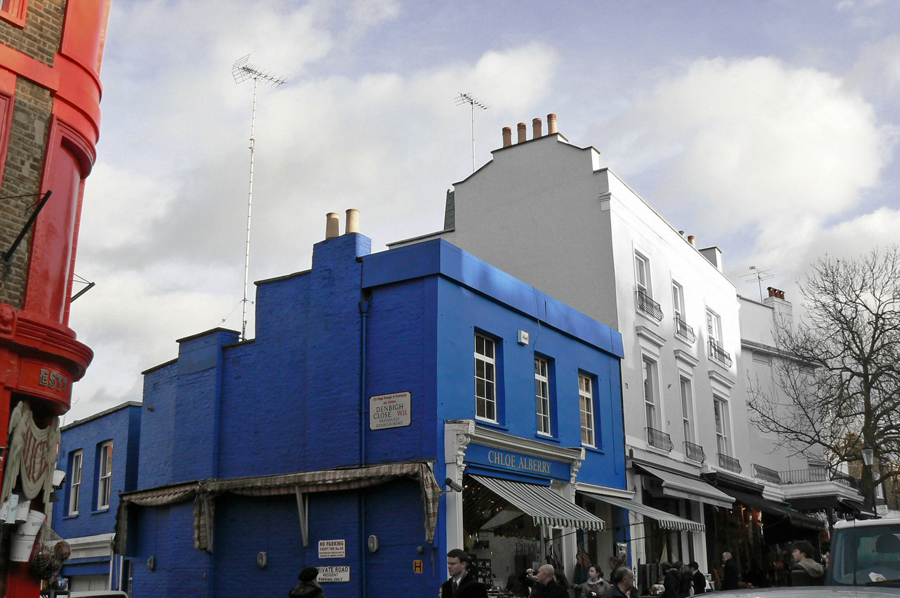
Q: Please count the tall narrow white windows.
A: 11